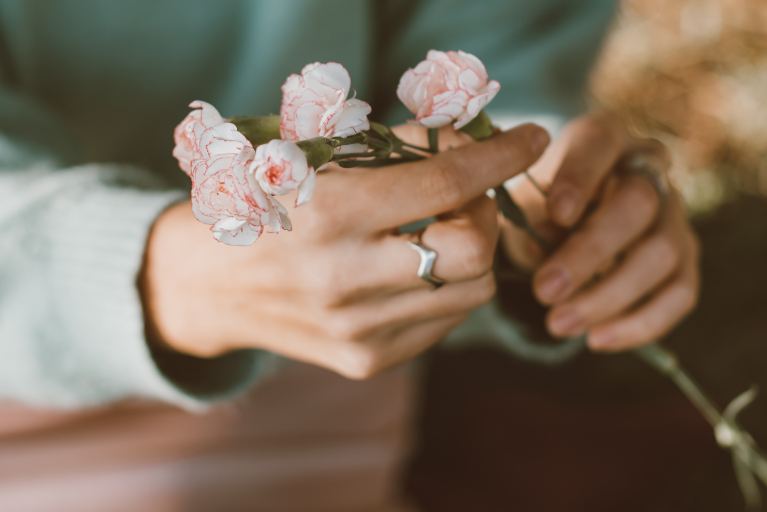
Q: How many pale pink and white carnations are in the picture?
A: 5